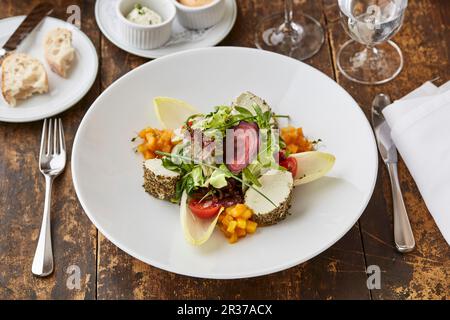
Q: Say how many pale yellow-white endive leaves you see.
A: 3